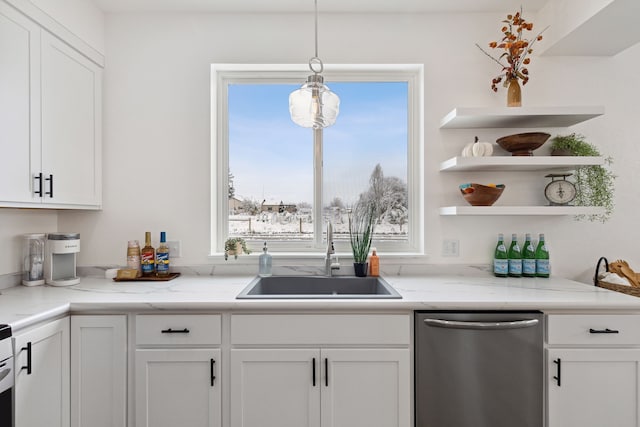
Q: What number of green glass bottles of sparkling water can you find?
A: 4